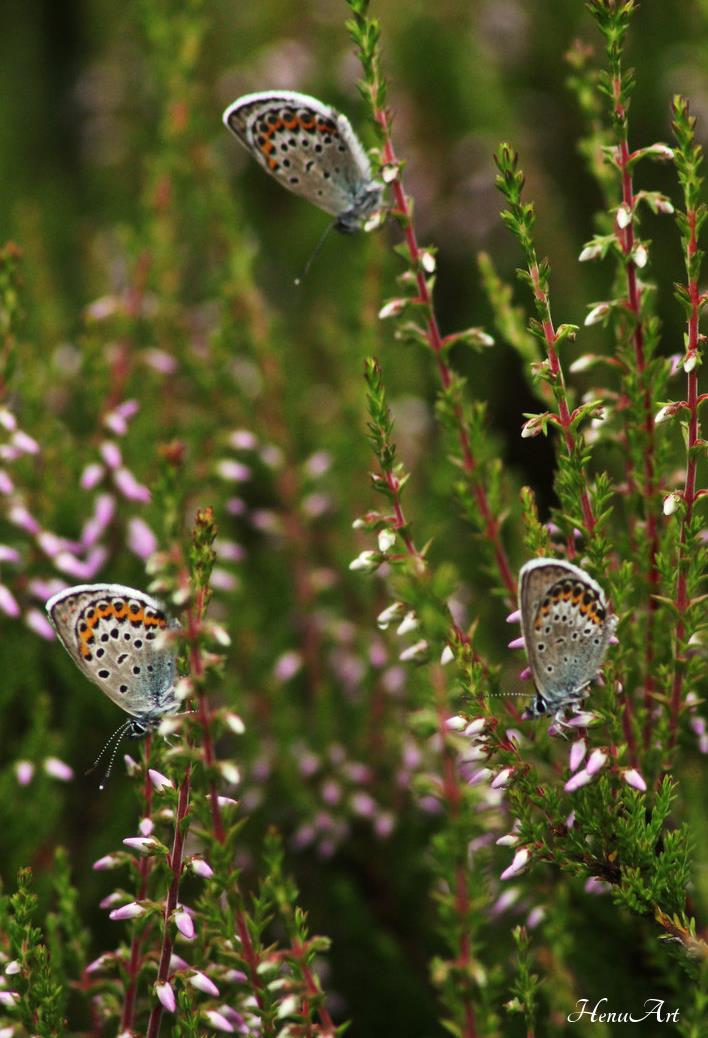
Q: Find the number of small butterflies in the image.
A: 3